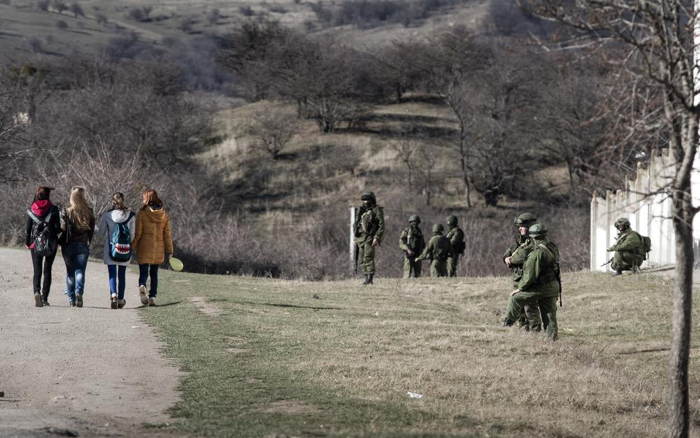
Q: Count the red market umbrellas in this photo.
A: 0